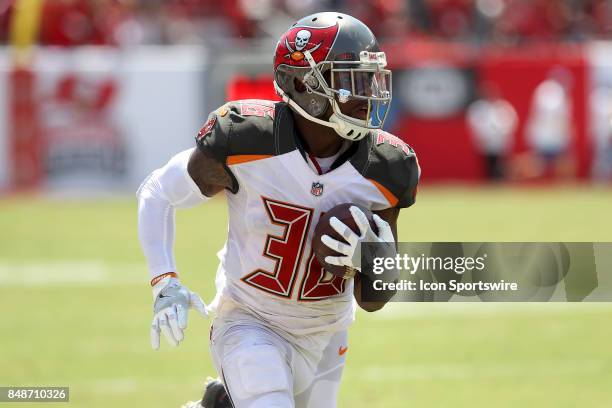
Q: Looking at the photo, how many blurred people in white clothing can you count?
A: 2